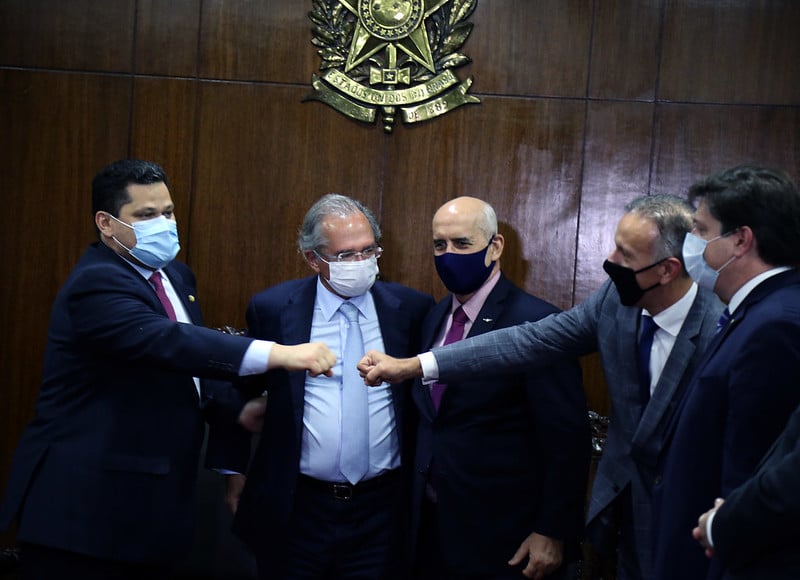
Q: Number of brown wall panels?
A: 12